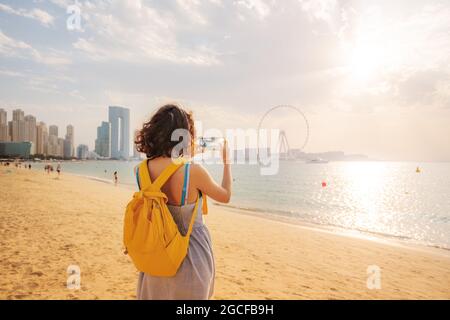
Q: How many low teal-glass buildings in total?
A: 1